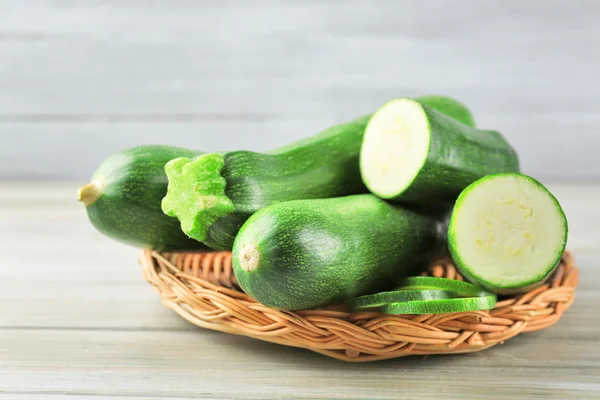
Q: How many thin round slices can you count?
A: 3